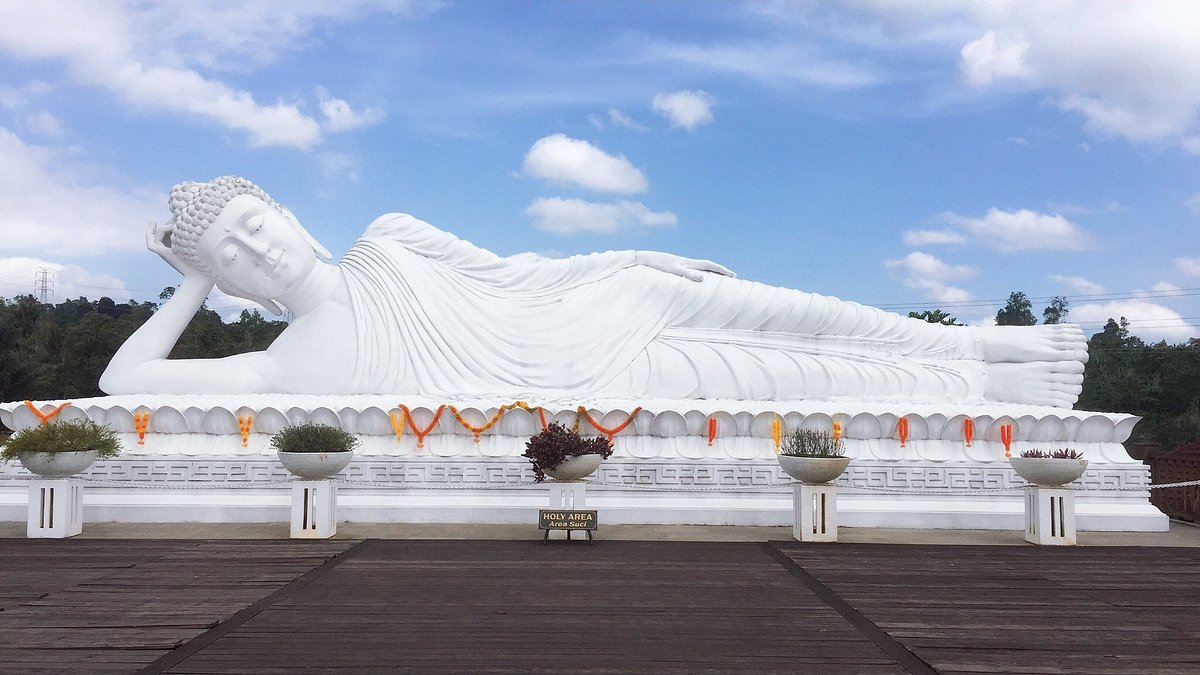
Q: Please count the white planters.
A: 5